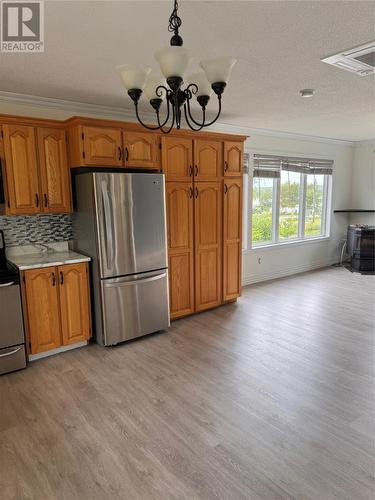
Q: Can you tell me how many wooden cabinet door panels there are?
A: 12